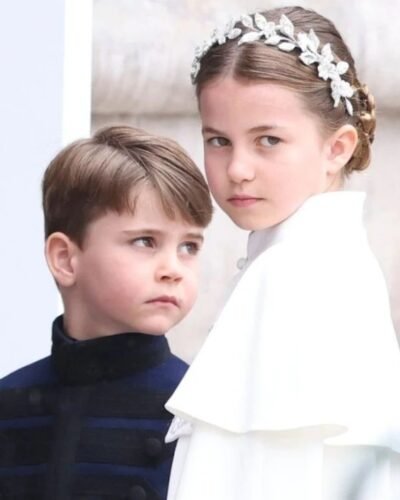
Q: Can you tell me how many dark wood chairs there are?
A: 0